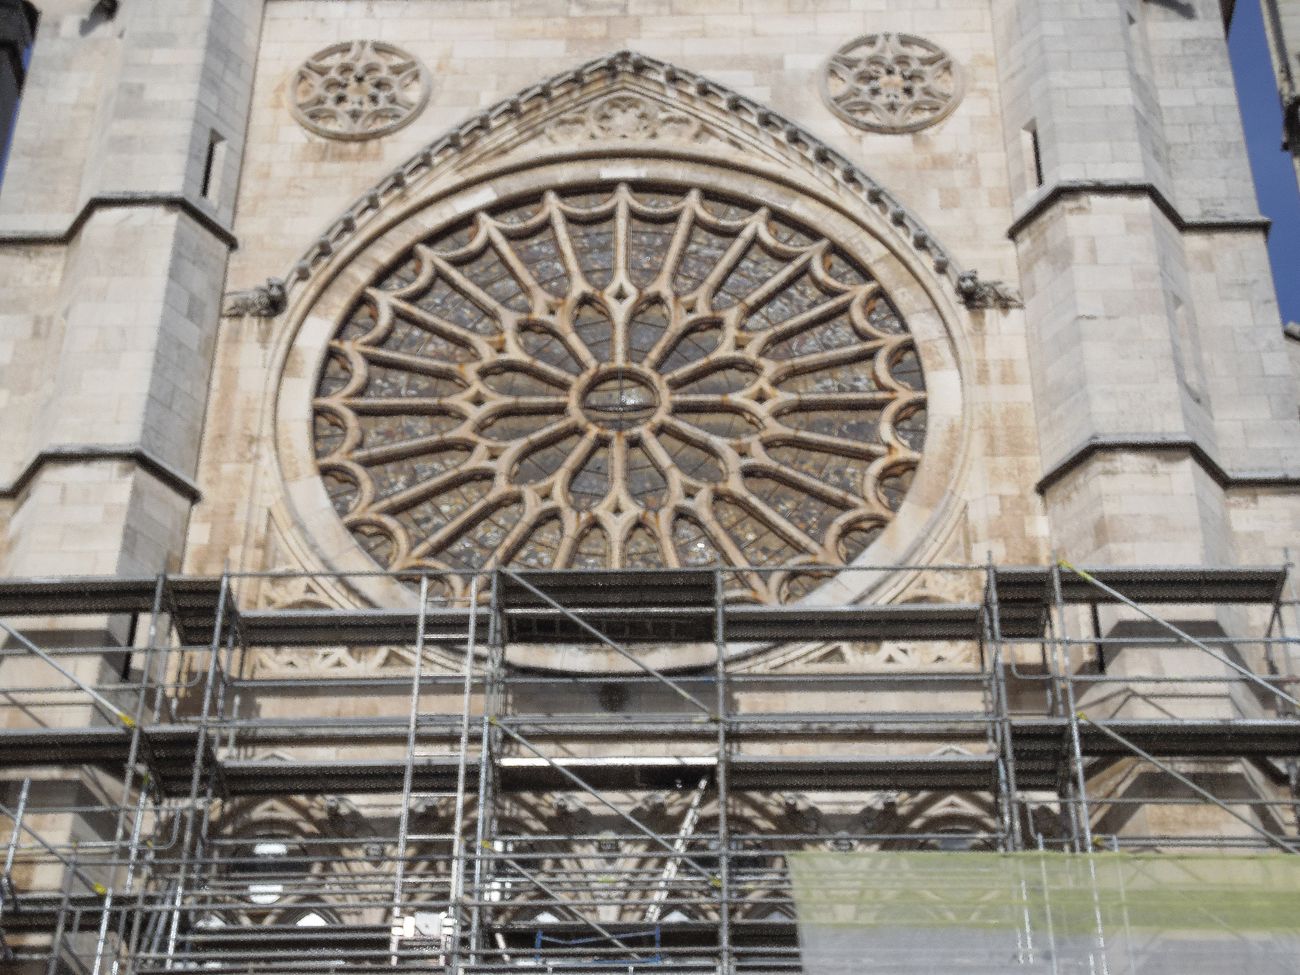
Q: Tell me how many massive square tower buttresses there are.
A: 2